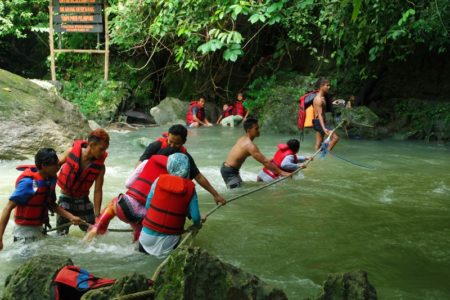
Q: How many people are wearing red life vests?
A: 9